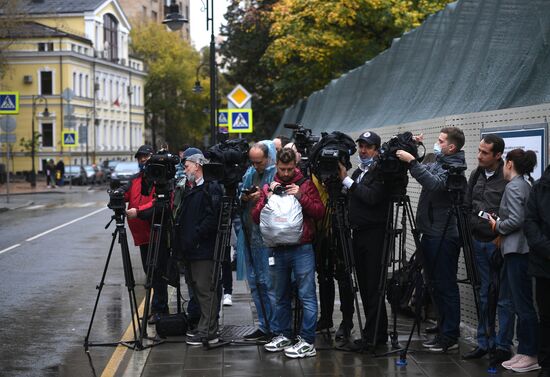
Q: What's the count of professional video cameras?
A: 7